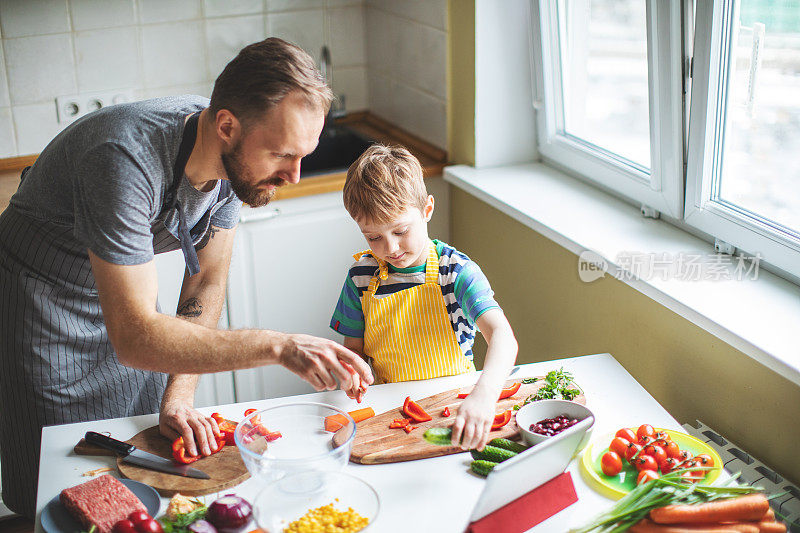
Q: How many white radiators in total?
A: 1